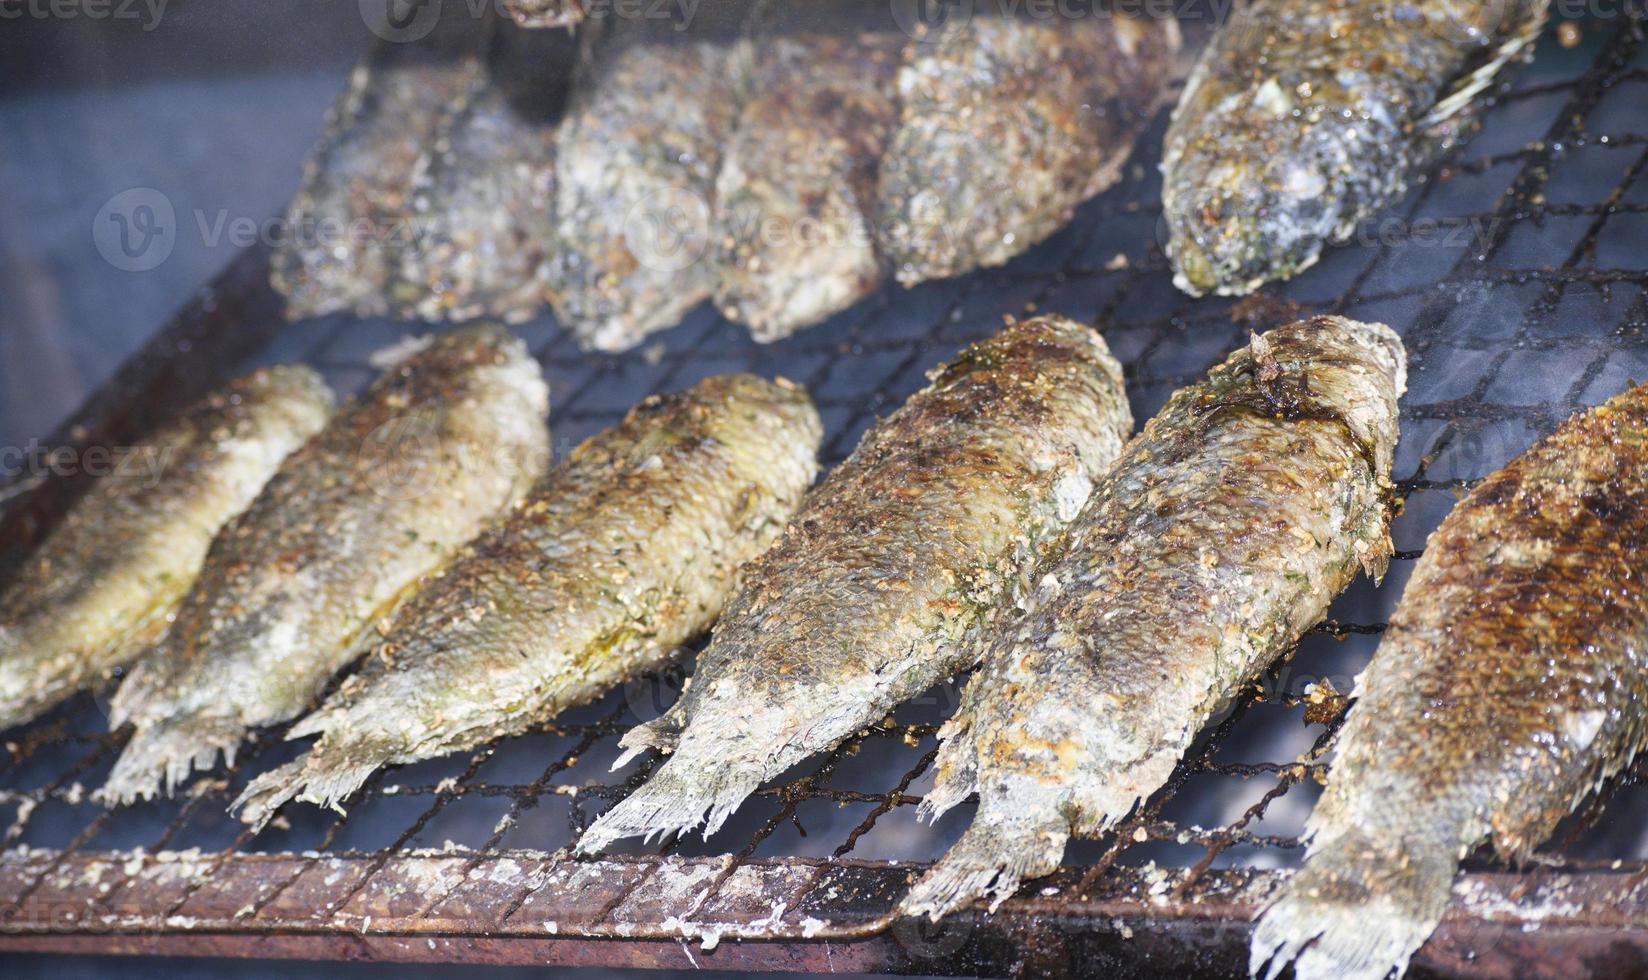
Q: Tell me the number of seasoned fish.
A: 12